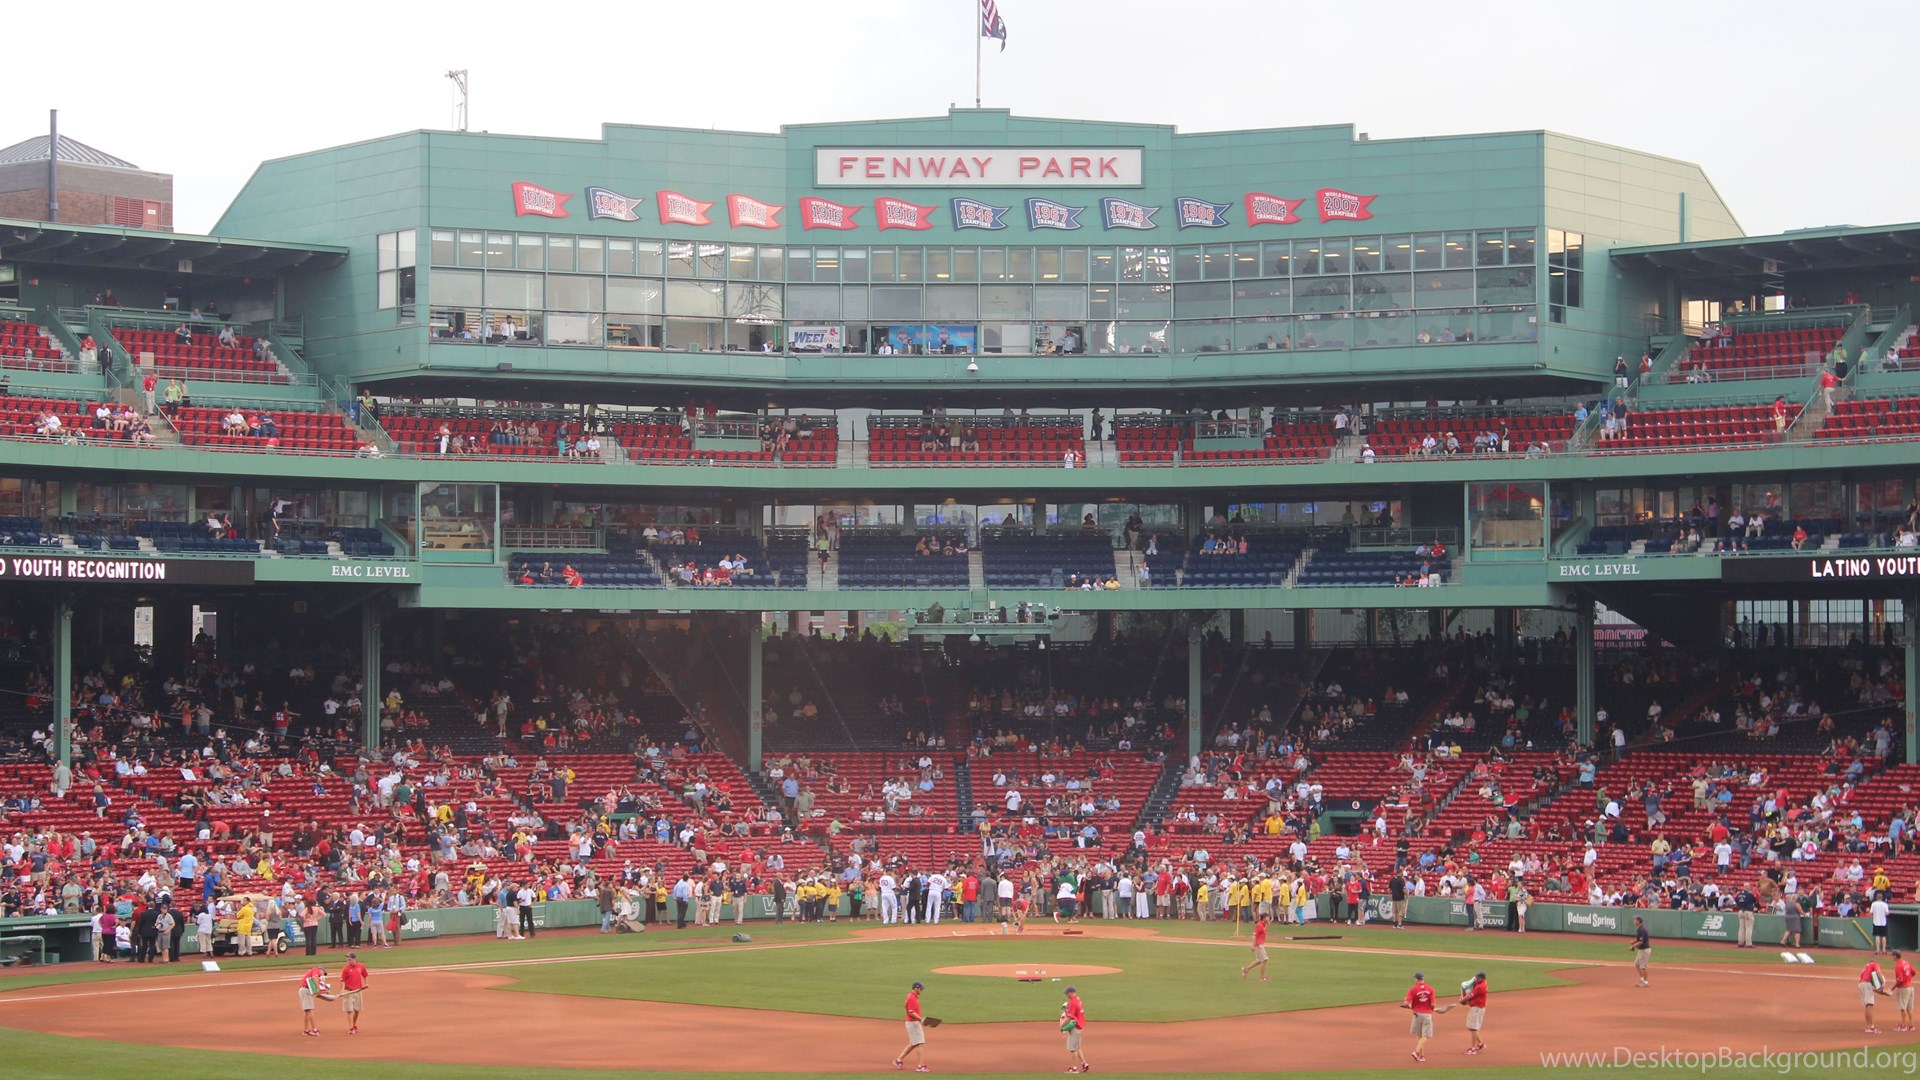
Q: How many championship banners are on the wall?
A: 12